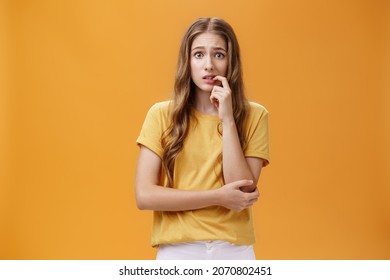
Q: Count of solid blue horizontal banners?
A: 0